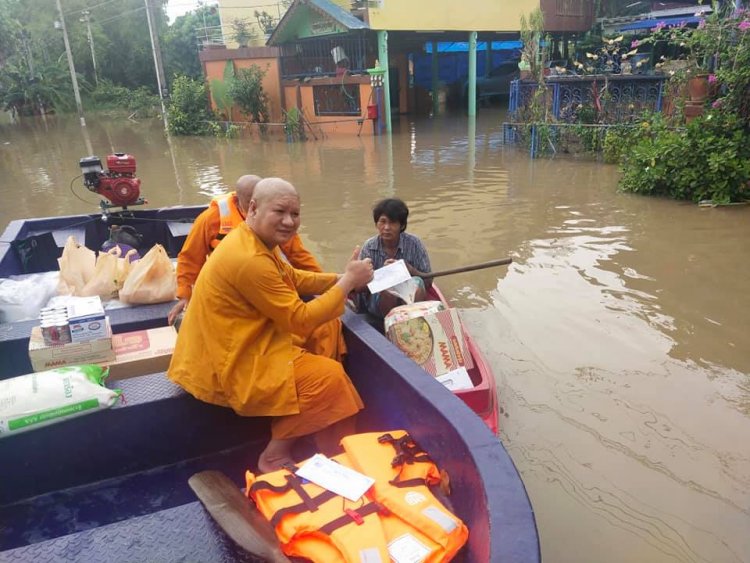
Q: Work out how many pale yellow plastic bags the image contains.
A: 3